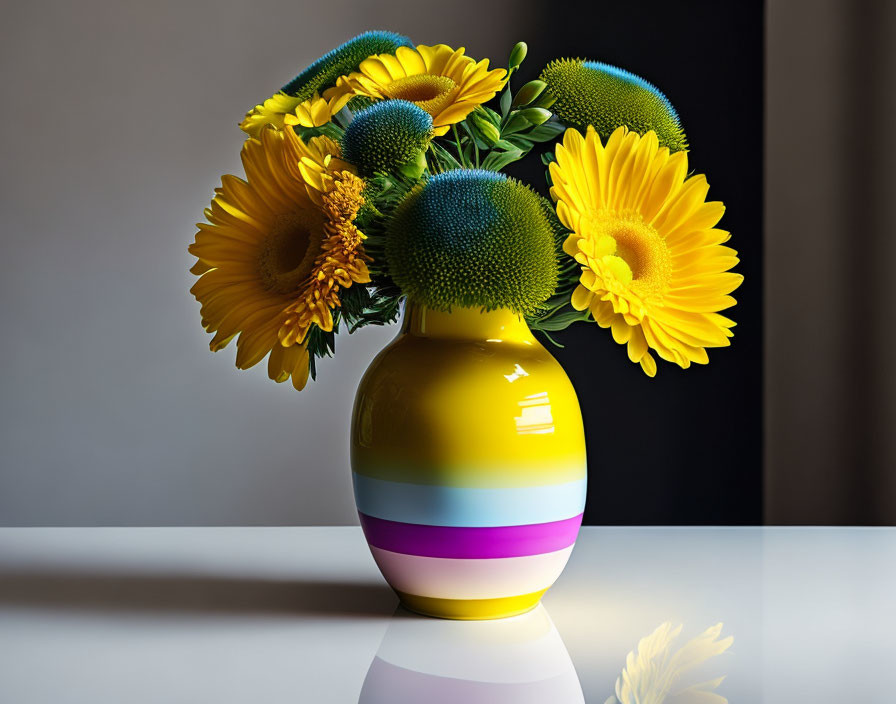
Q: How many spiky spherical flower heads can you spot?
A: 4